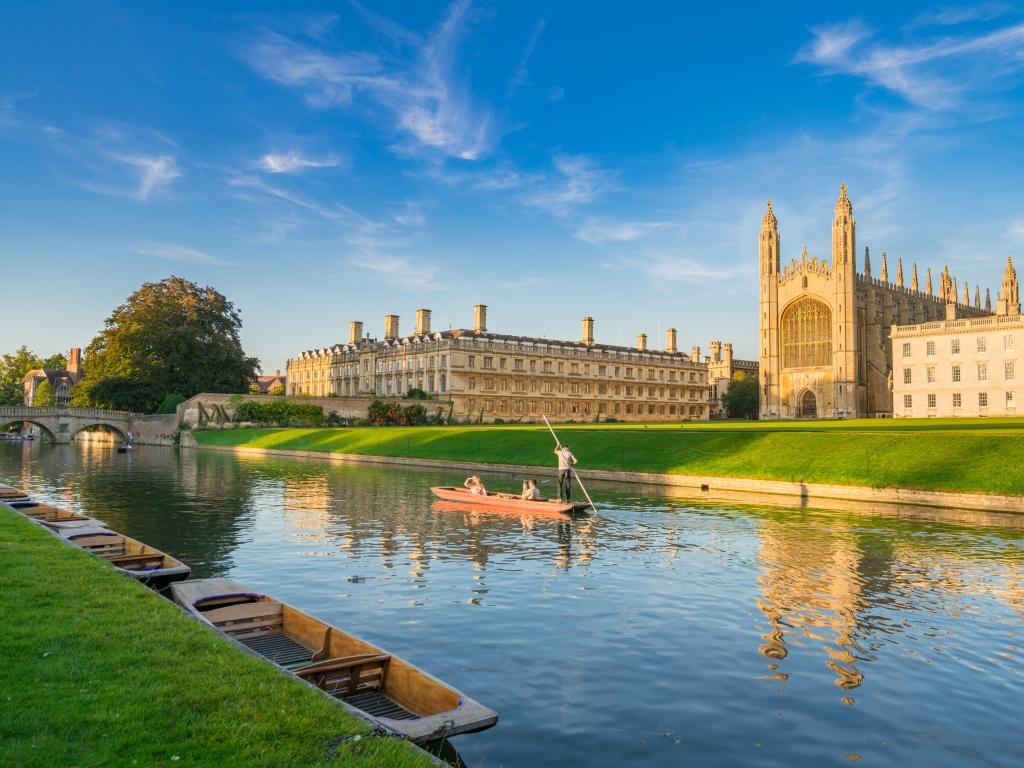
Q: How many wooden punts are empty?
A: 4